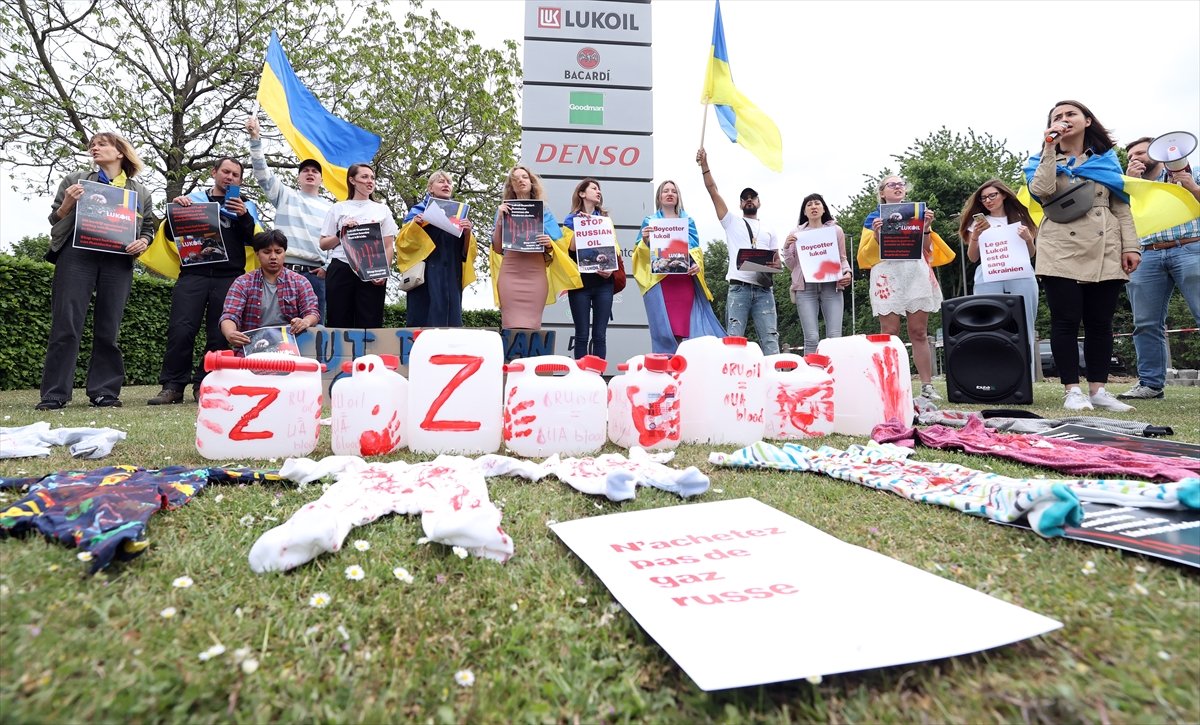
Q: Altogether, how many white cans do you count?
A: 8